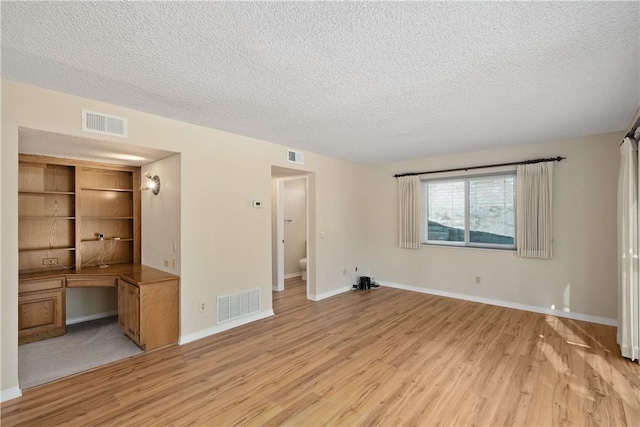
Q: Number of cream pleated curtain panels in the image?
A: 3